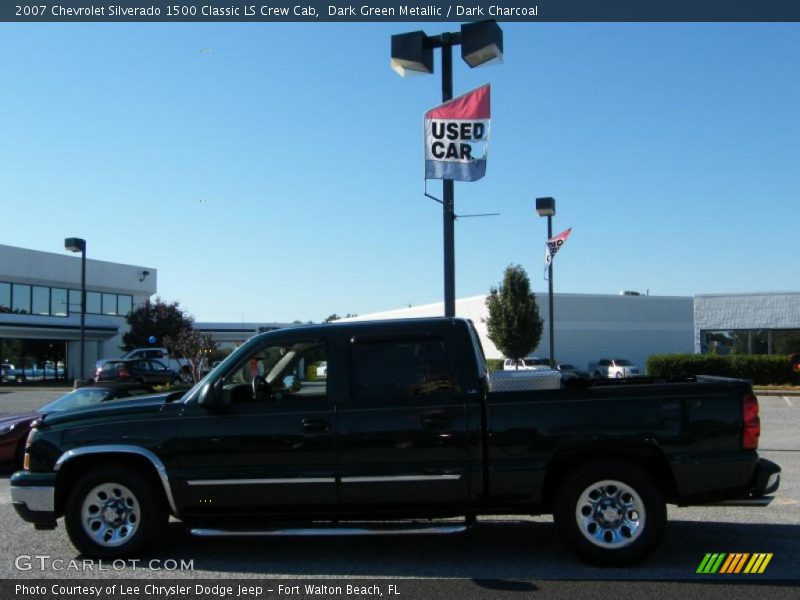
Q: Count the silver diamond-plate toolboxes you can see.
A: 1